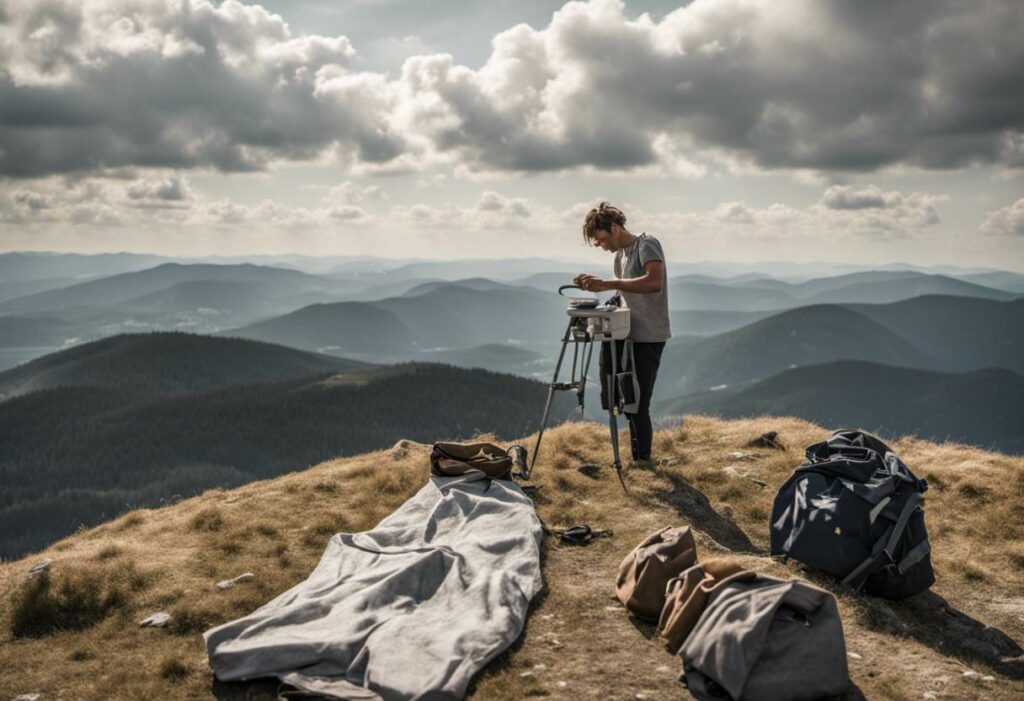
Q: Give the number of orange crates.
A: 0